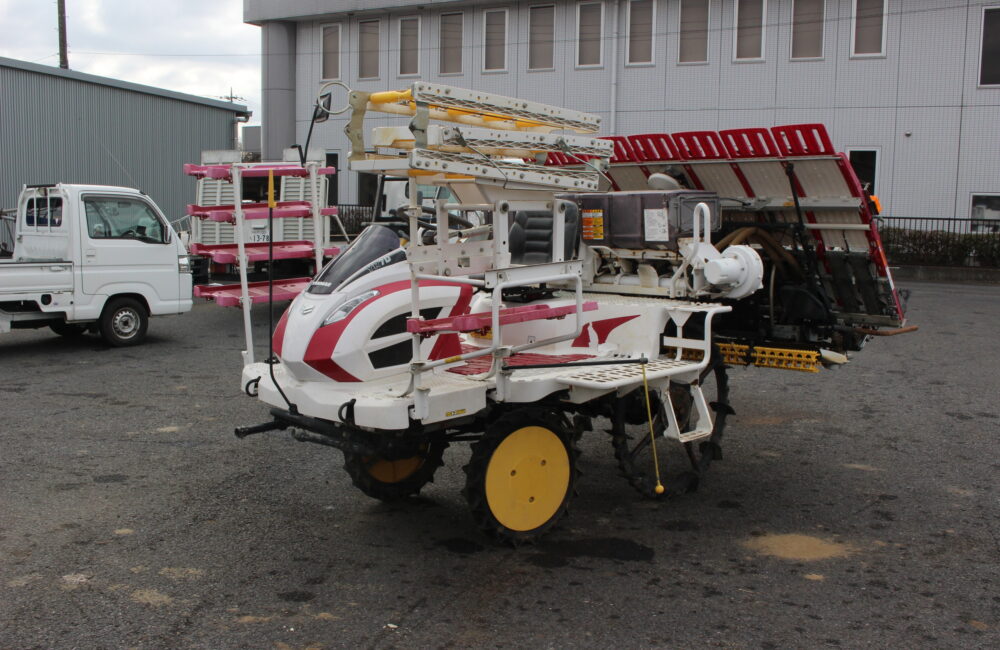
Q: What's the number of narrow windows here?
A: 12